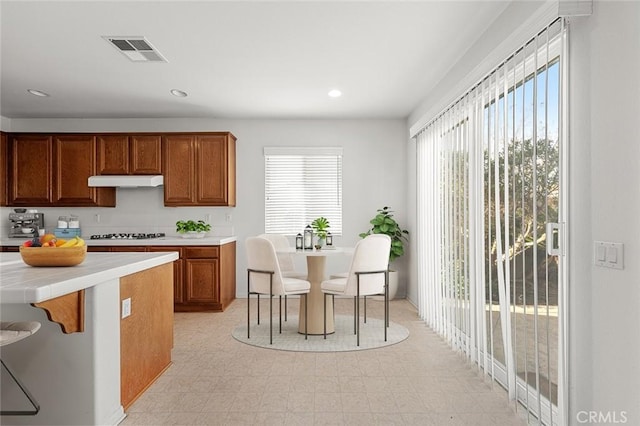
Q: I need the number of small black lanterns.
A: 3